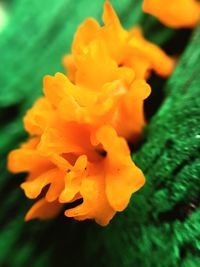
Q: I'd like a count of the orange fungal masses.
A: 2